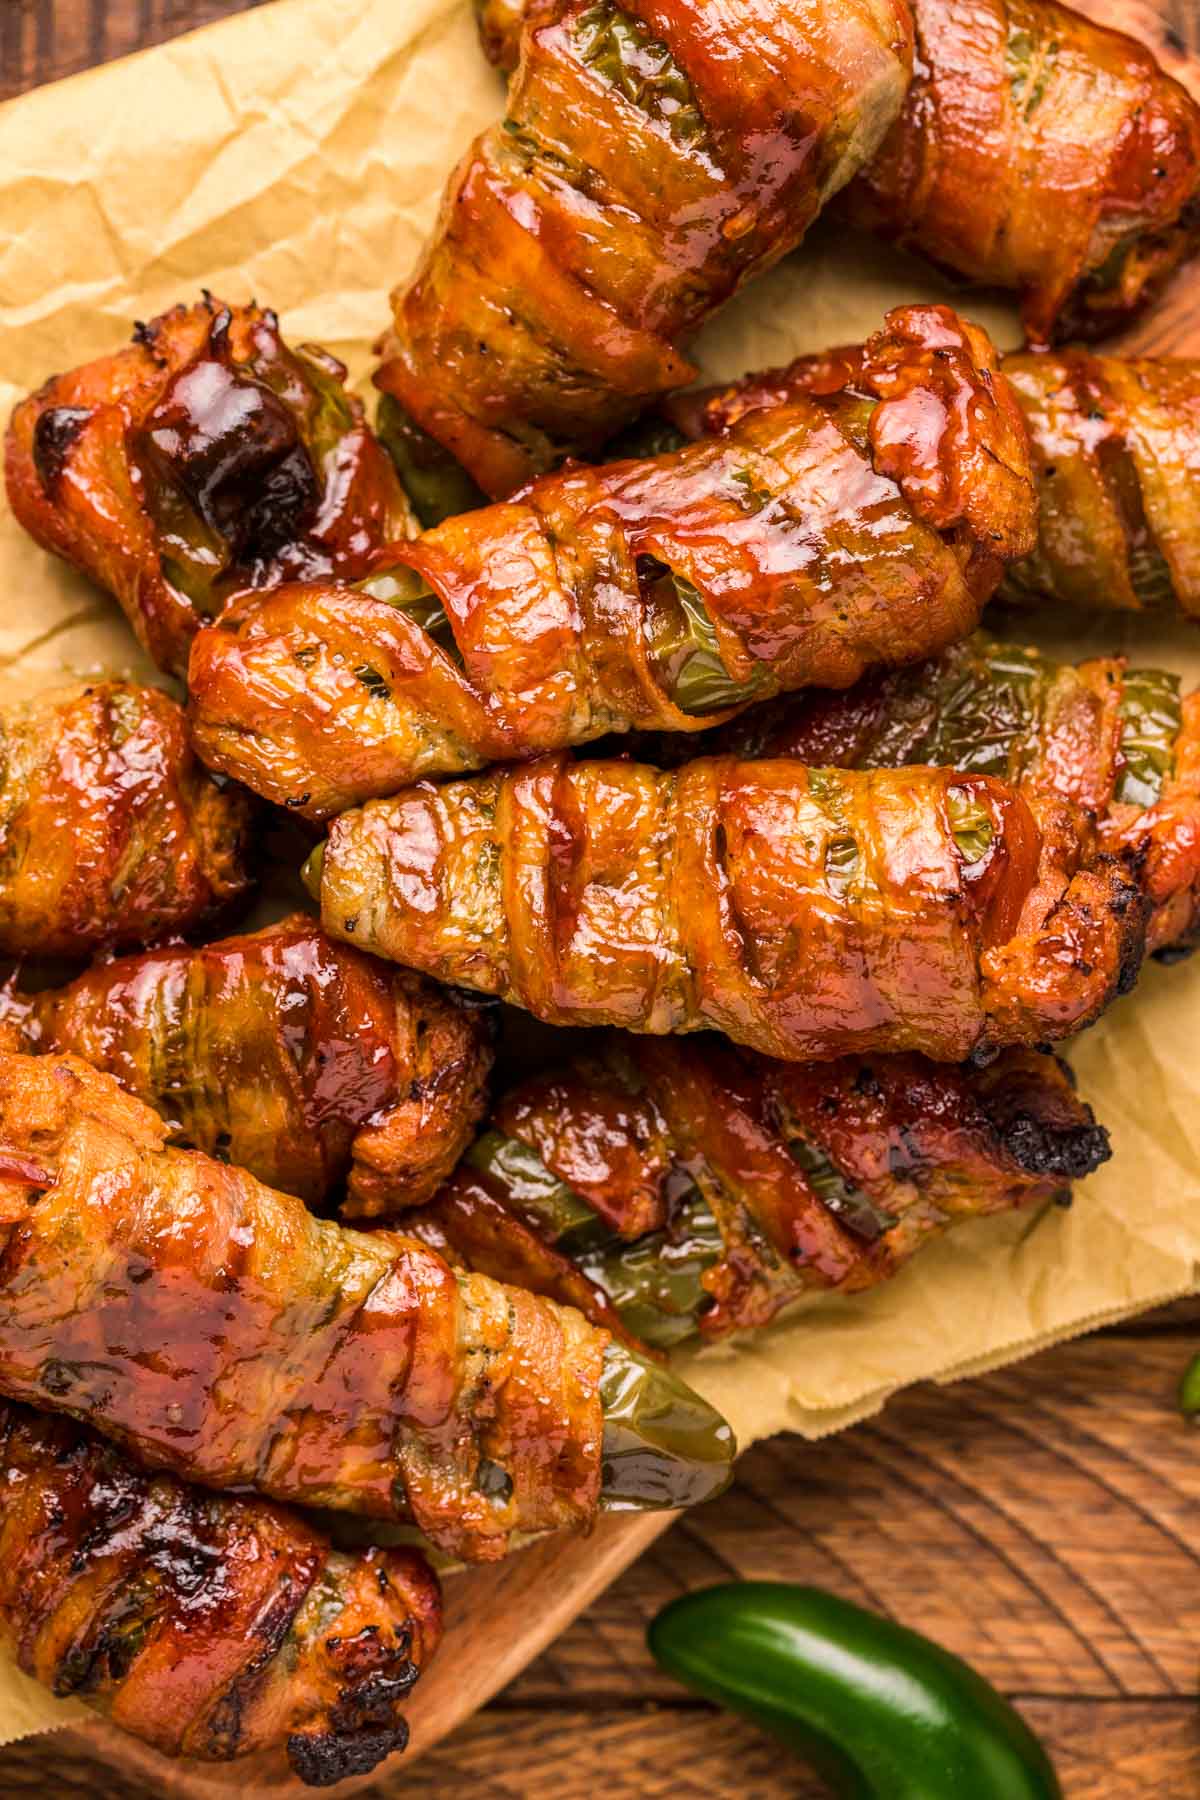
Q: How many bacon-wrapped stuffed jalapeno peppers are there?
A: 12